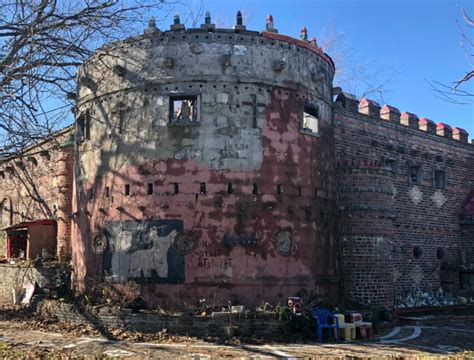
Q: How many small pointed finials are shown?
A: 7